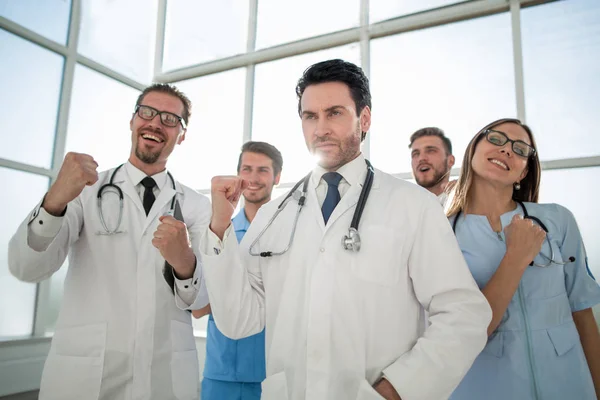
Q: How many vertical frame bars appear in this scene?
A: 5